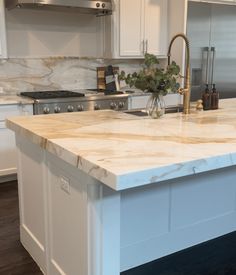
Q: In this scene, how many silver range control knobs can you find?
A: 7